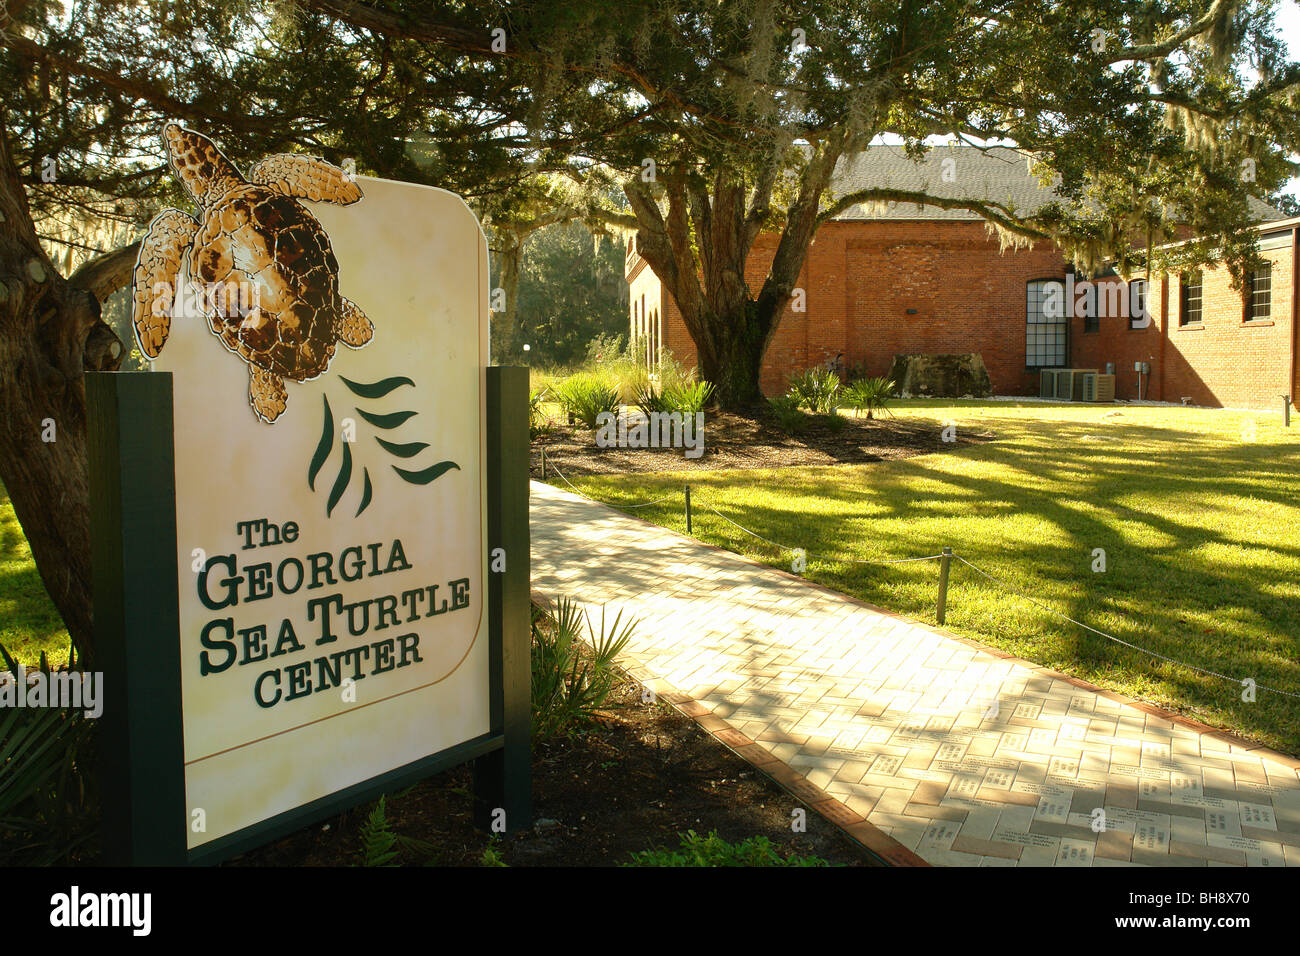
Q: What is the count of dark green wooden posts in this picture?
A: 2